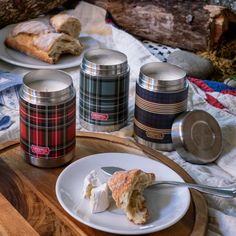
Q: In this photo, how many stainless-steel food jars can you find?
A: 3